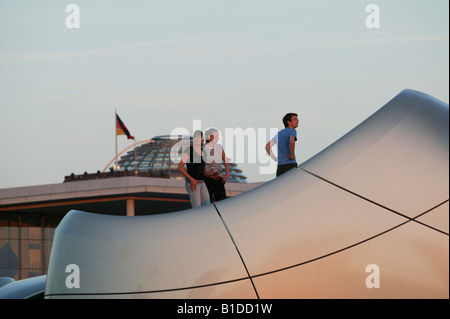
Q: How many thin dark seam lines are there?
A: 3